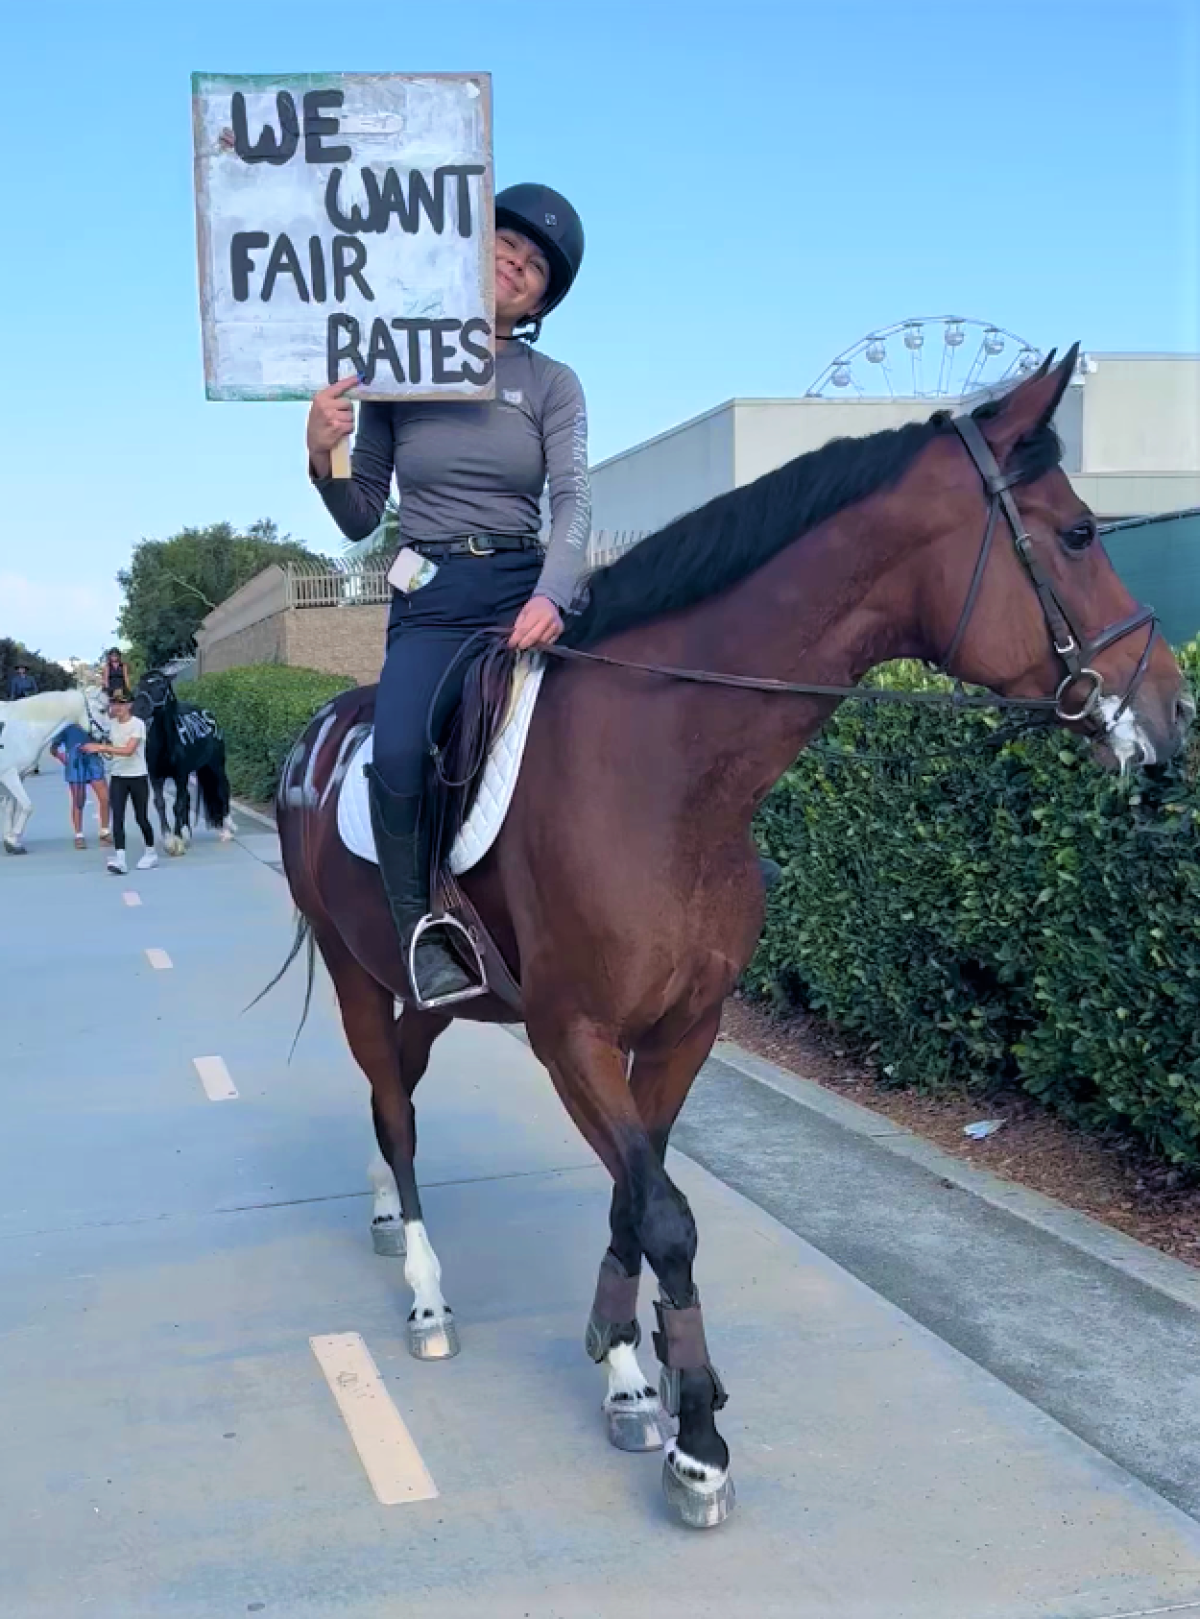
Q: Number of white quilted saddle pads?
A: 1